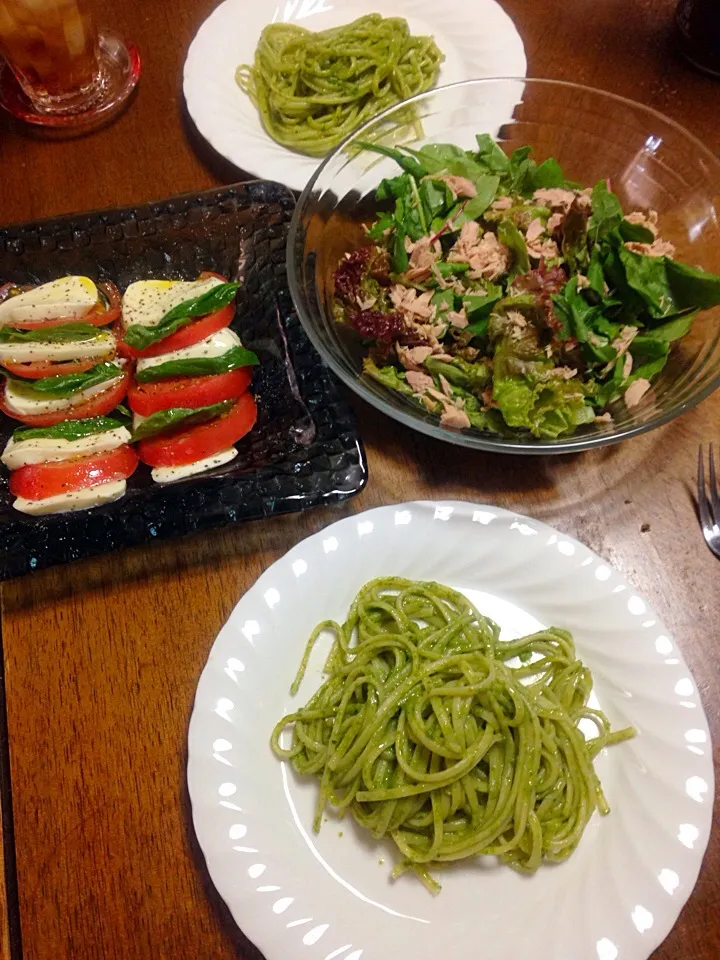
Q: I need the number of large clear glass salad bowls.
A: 1